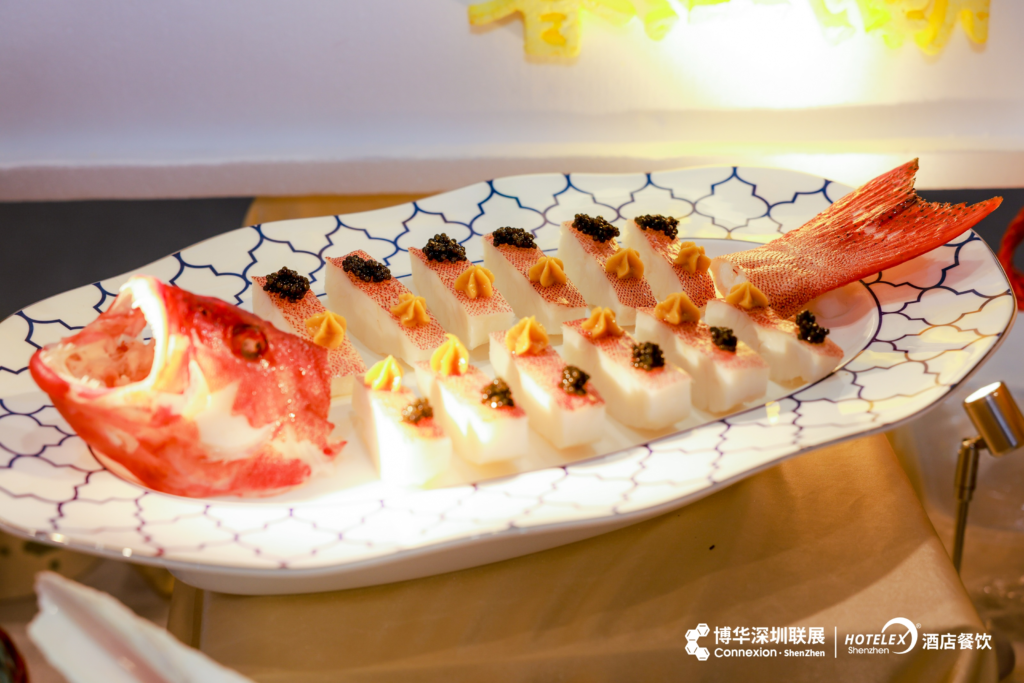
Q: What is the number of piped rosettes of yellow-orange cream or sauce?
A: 12